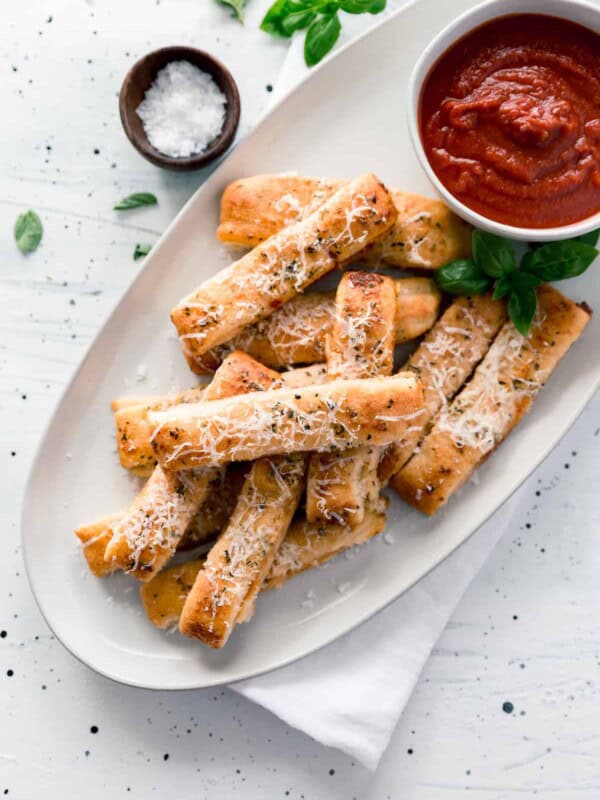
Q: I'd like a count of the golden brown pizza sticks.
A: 12